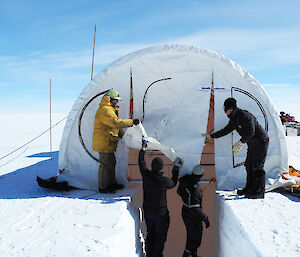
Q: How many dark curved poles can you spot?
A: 3